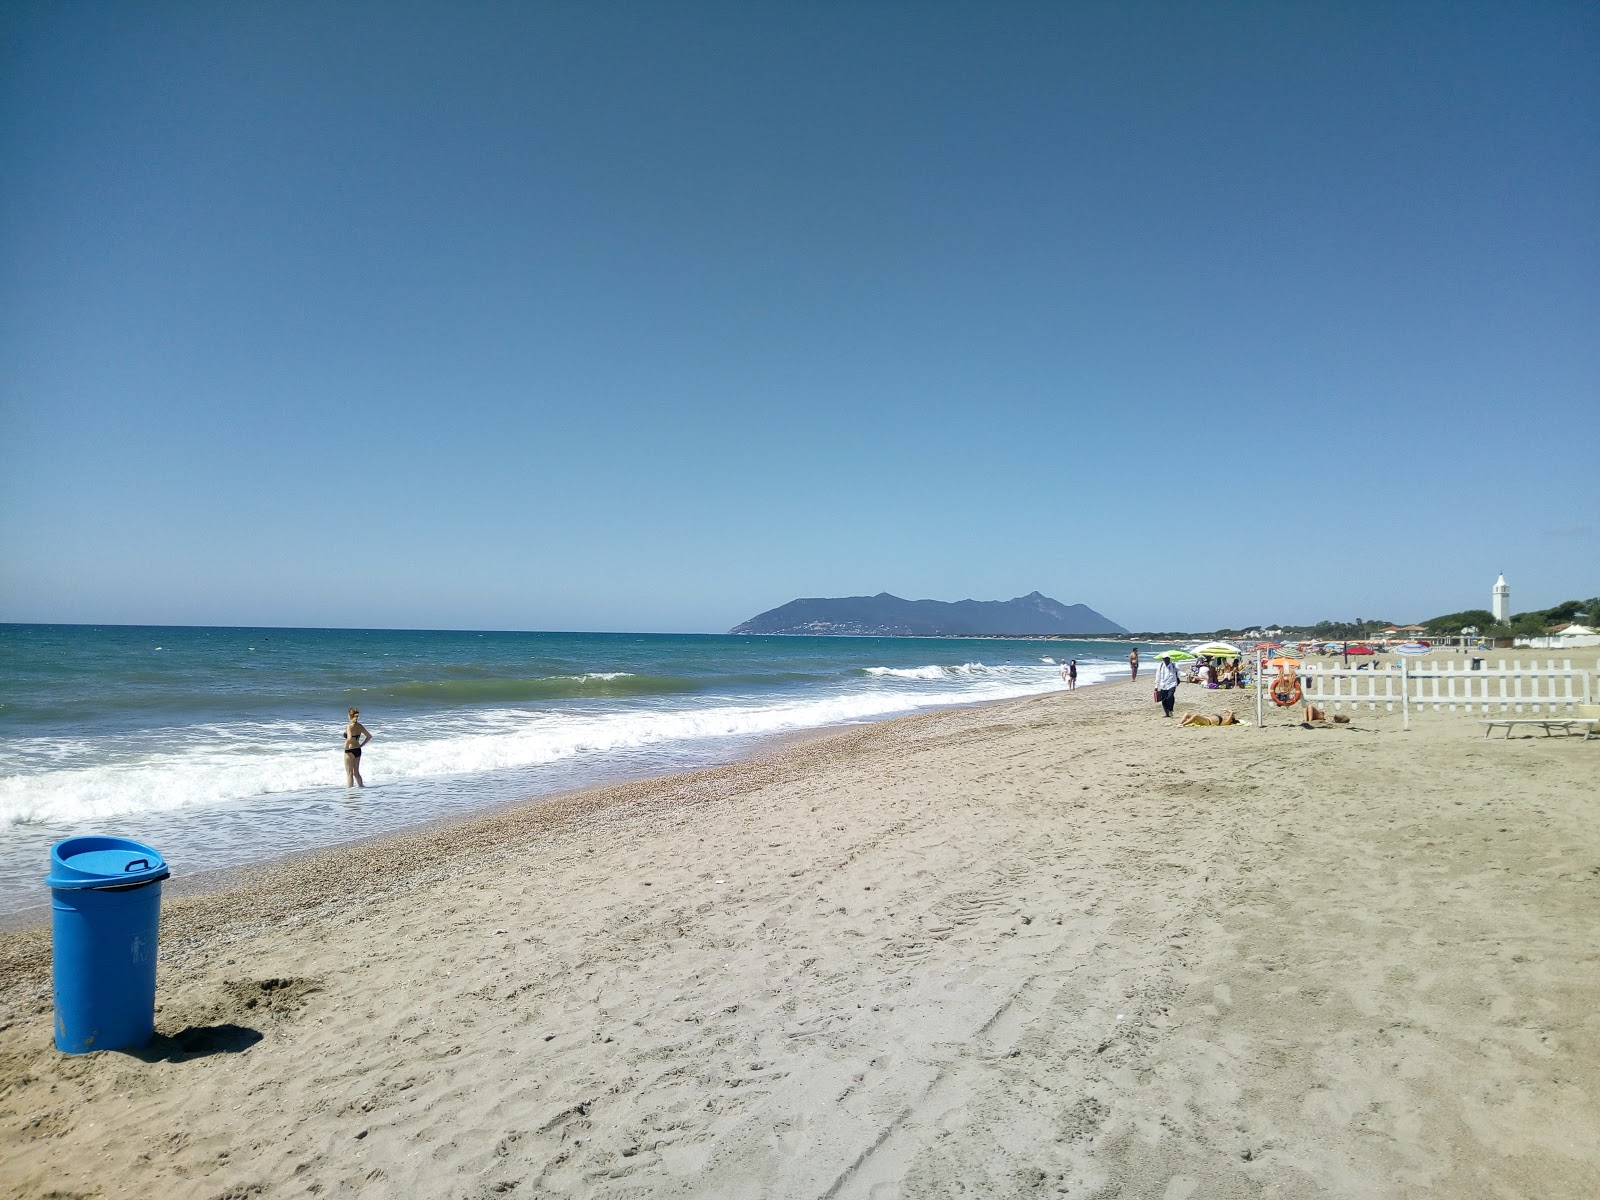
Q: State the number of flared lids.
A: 1